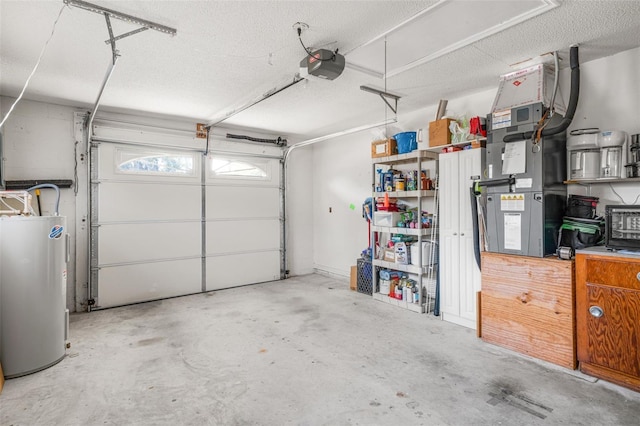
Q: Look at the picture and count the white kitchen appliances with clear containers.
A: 2